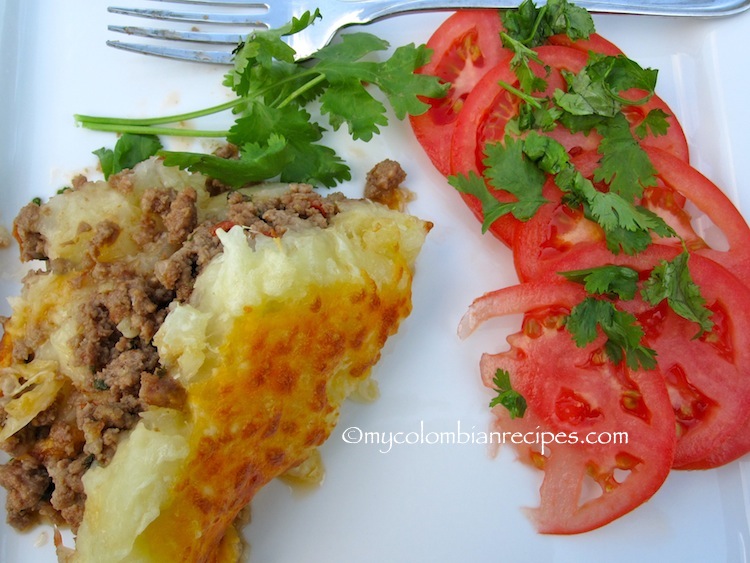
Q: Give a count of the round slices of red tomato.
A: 5